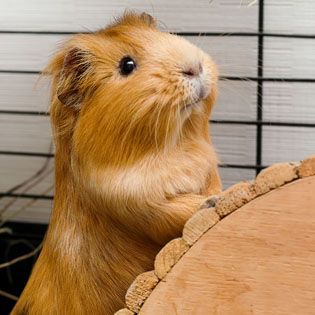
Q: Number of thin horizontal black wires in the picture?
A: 5